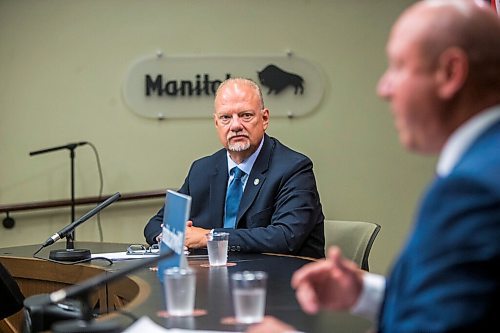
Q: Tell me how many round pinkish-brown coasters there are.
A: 3